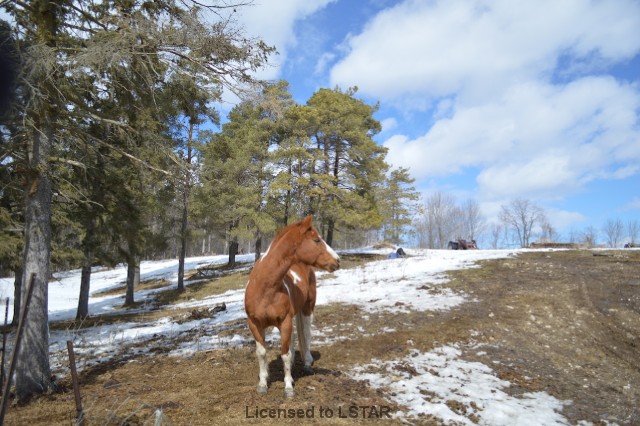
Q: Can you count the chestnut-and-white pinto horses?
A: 1